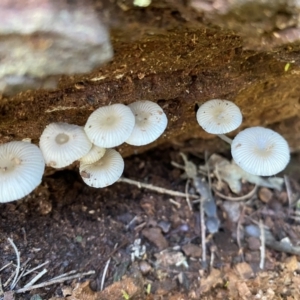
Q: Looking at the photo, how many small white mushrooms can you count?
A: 8